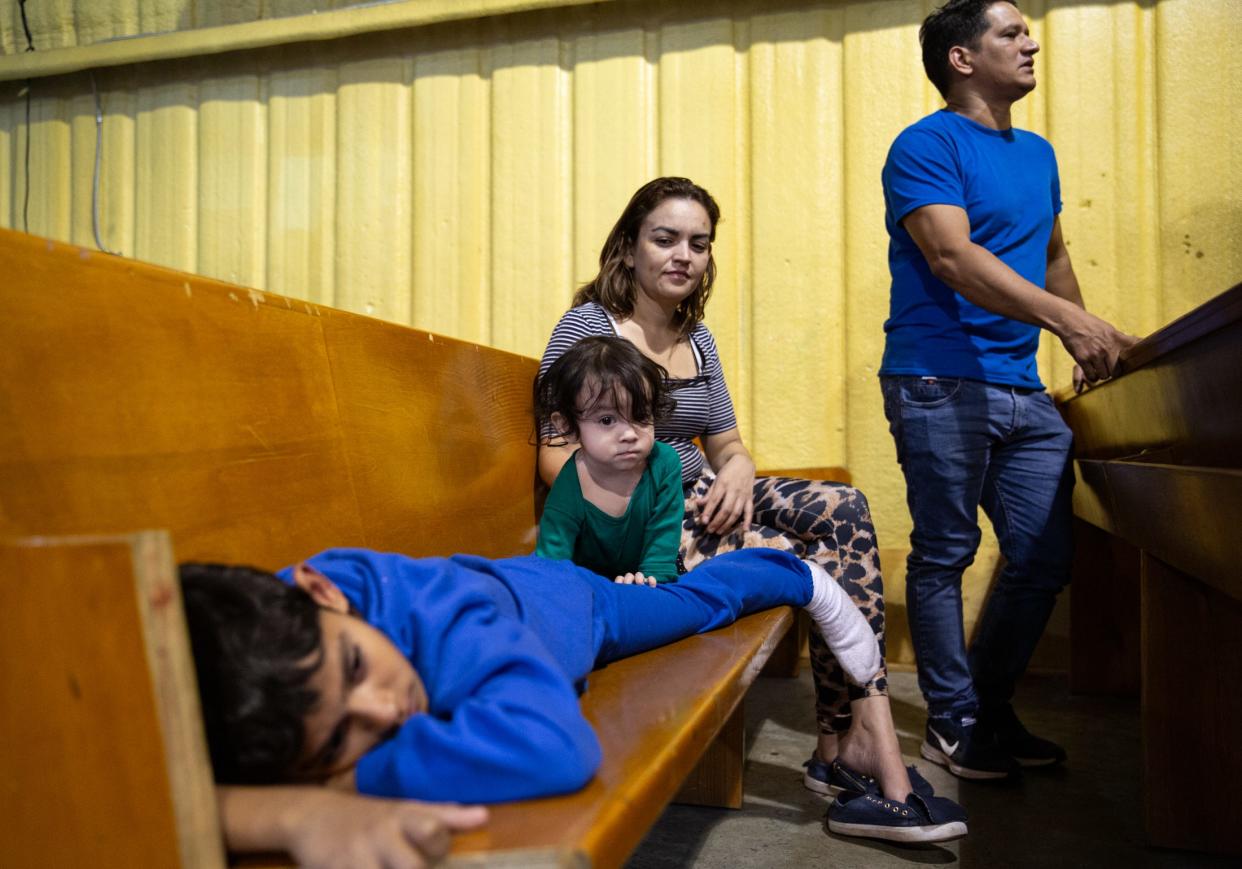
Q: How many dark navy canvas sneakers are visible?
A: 2